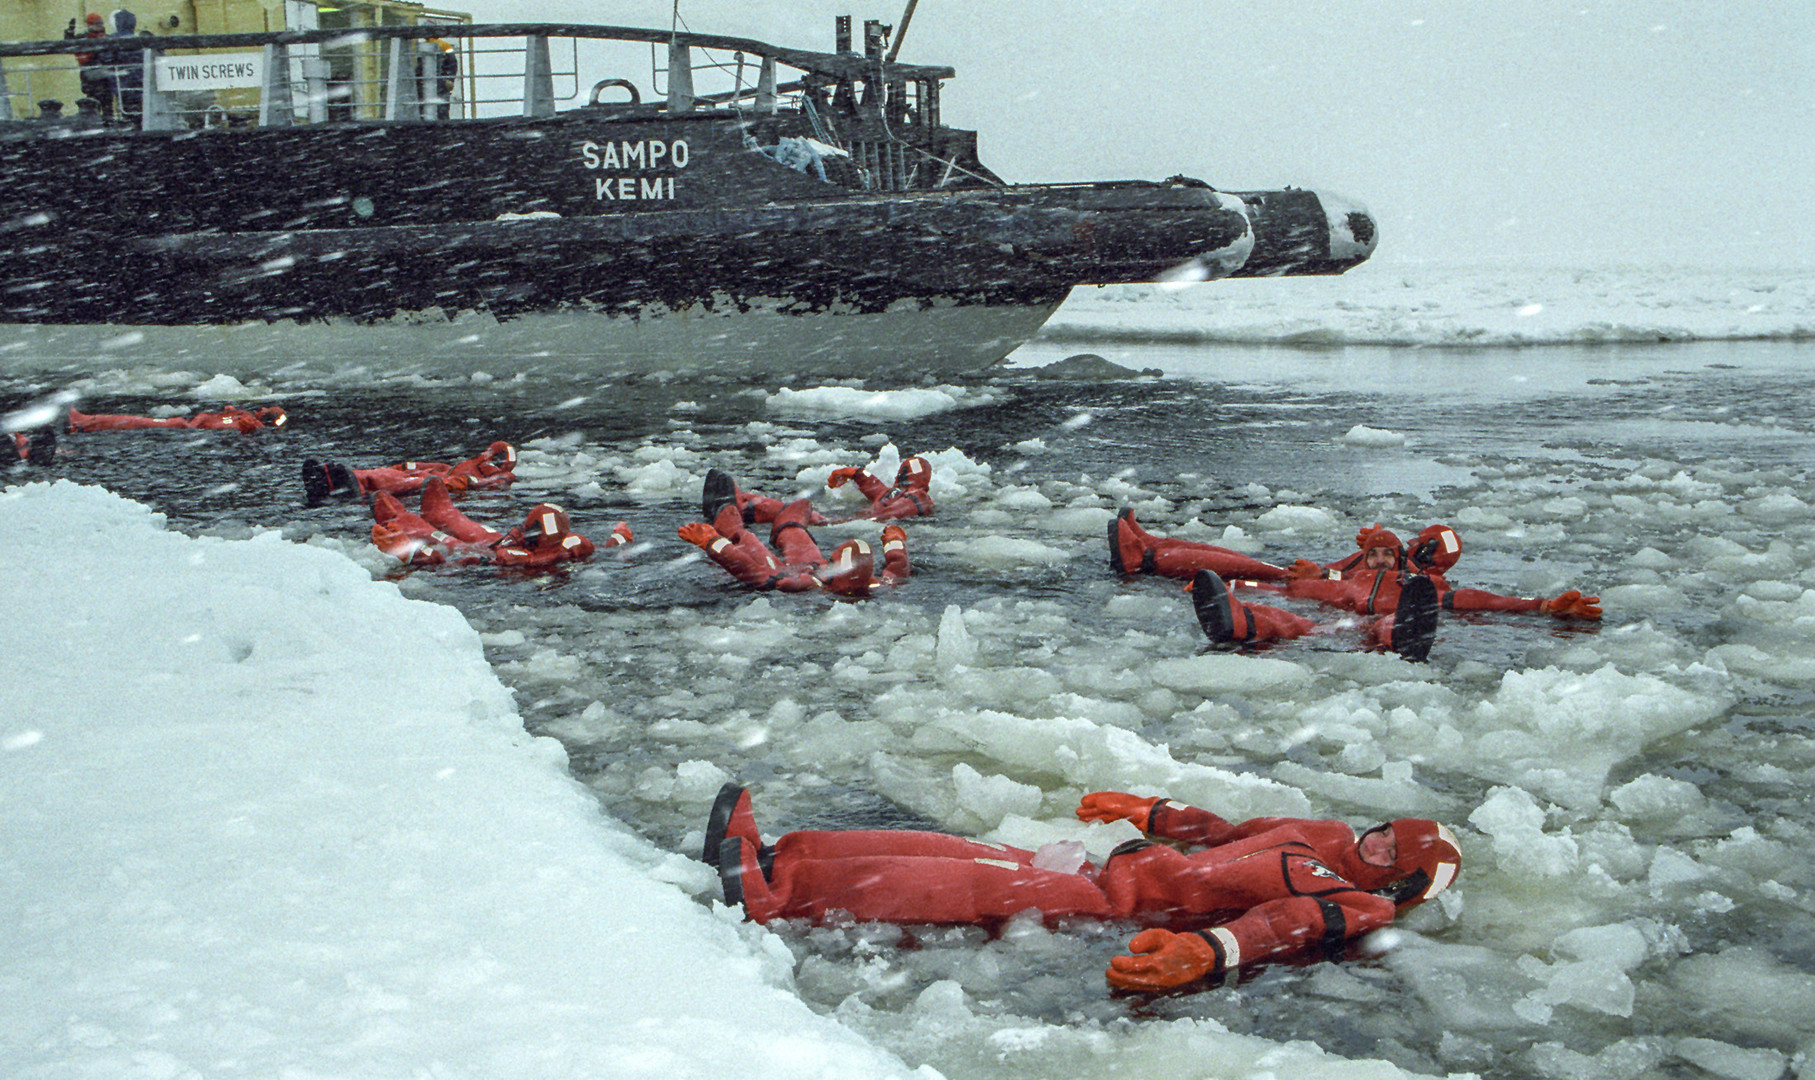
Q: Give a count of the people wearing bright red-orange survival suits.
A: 9